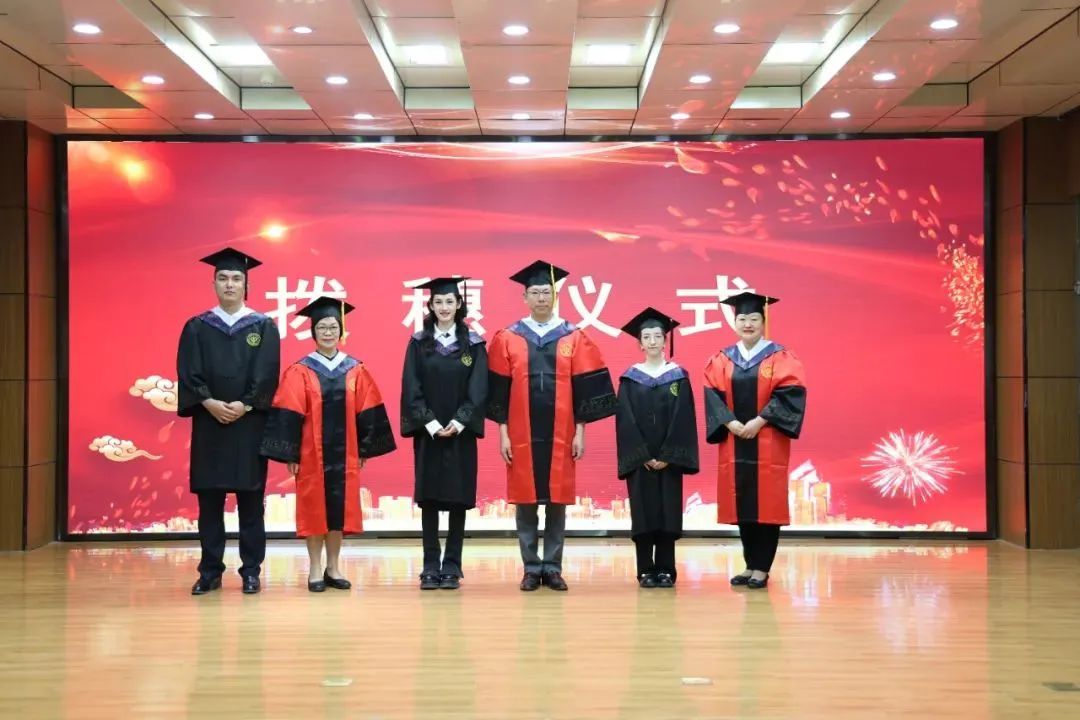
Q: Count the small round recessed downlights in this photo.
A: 15